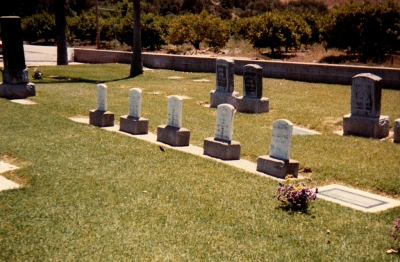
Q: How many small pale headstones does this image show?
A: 5